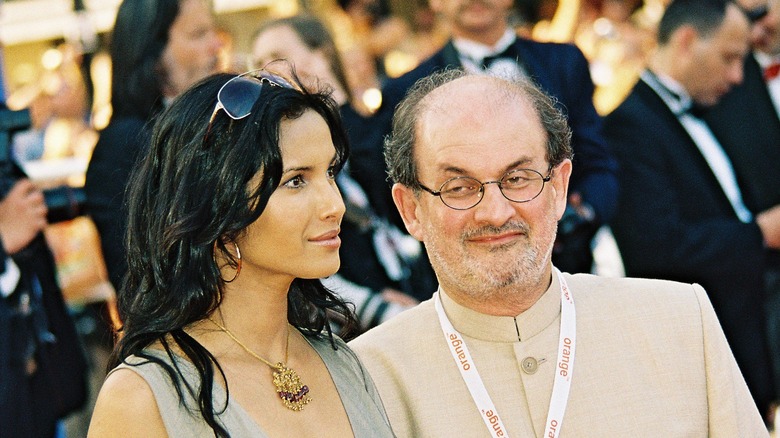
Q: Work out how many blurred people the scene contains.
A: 6